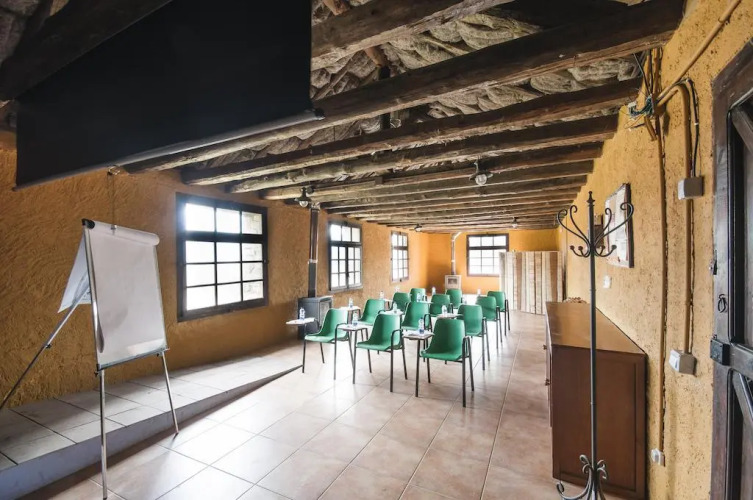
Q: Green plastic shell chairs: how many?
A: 12